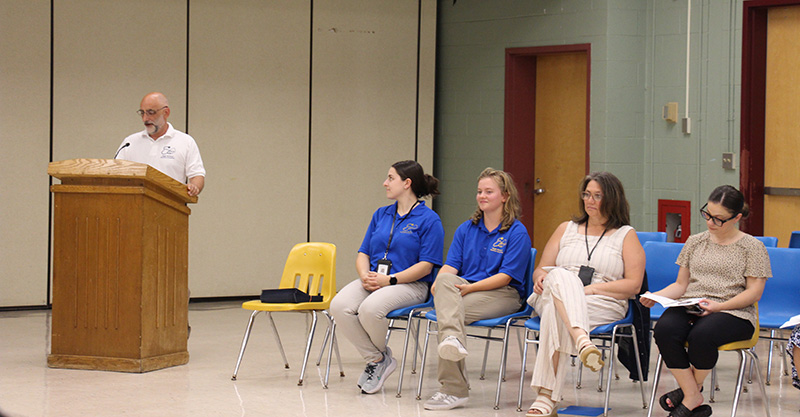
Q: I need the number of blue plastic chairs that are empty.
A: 5